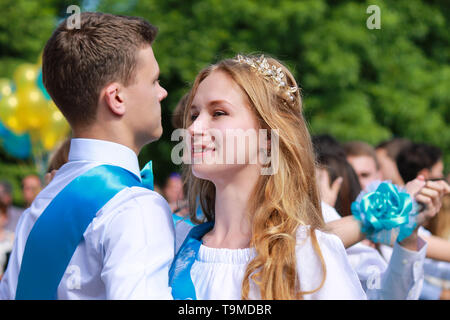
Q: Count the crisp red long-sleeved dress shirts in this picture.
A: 0